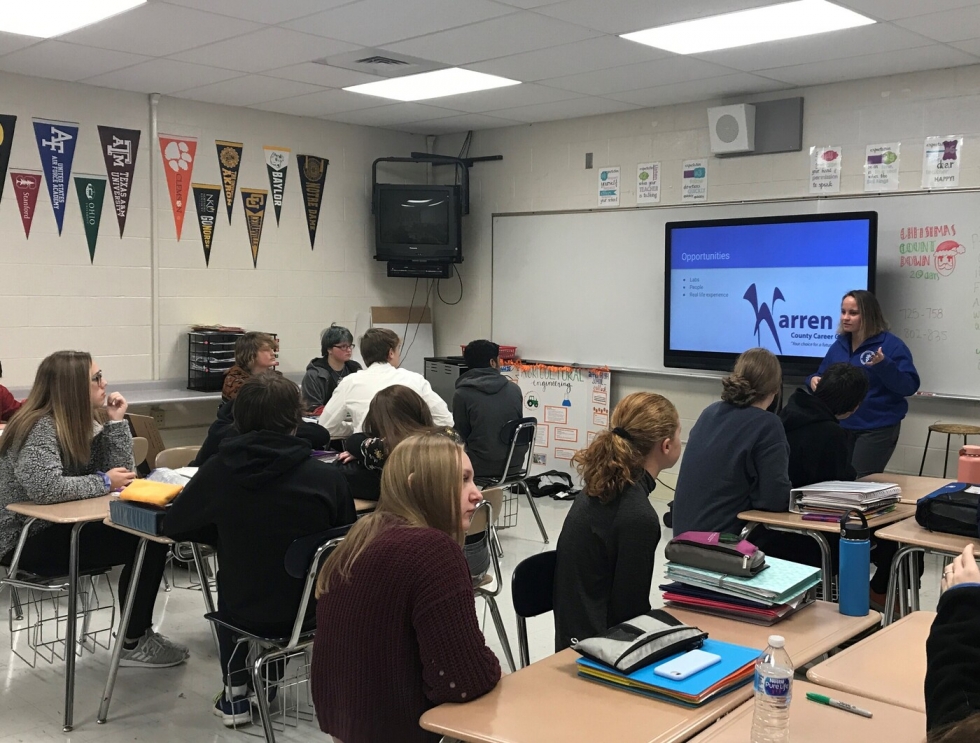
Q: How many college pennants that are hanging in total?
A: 11